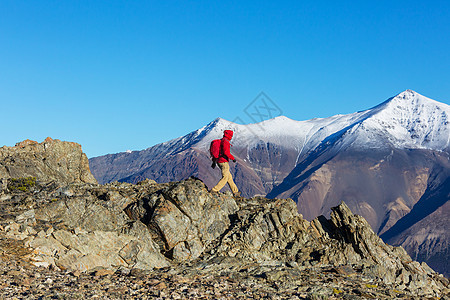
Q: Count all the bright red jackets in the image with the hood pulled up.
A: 1